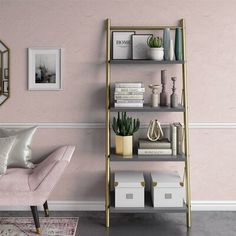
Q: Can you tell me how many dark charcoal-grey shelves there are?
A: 4